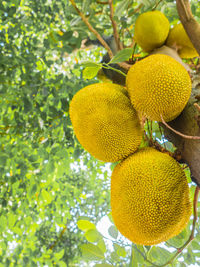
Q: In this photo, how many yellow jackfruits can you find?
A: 5